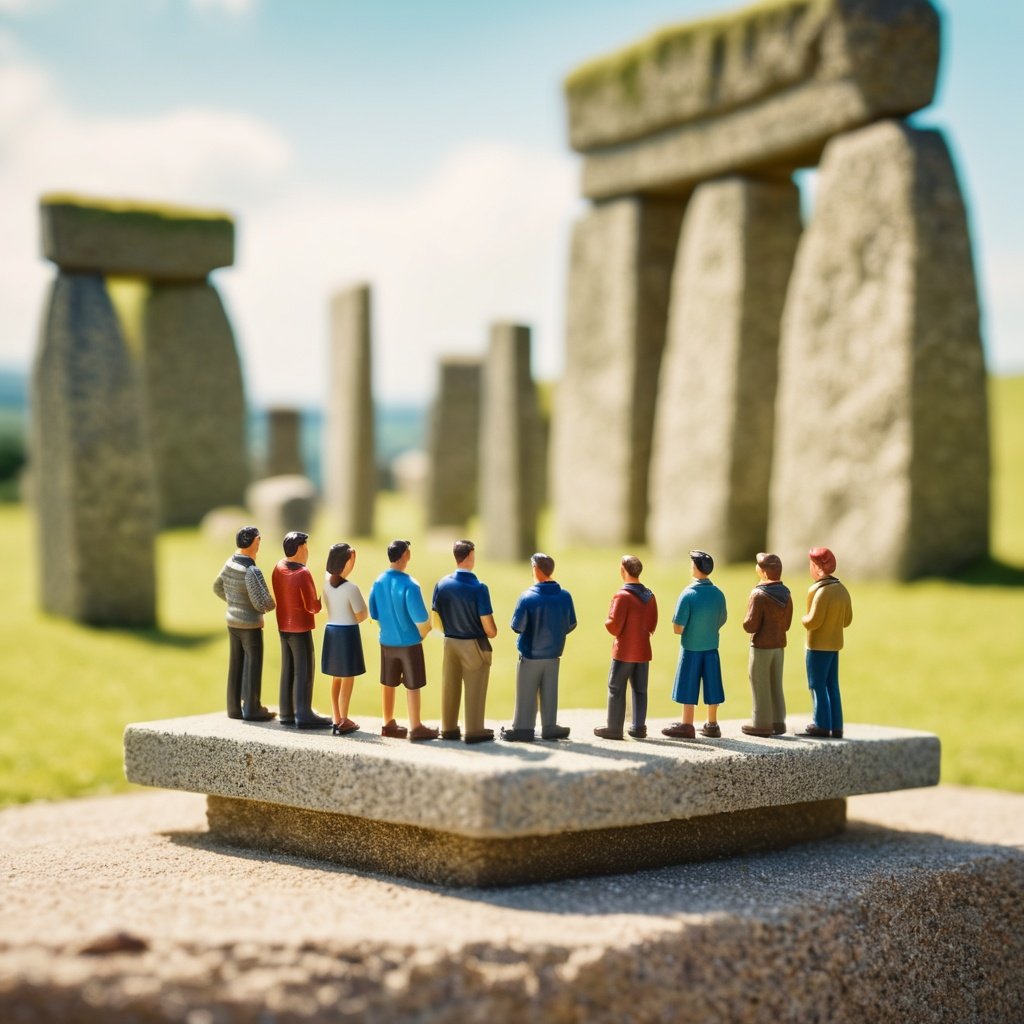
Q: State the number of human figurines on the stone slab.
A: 10